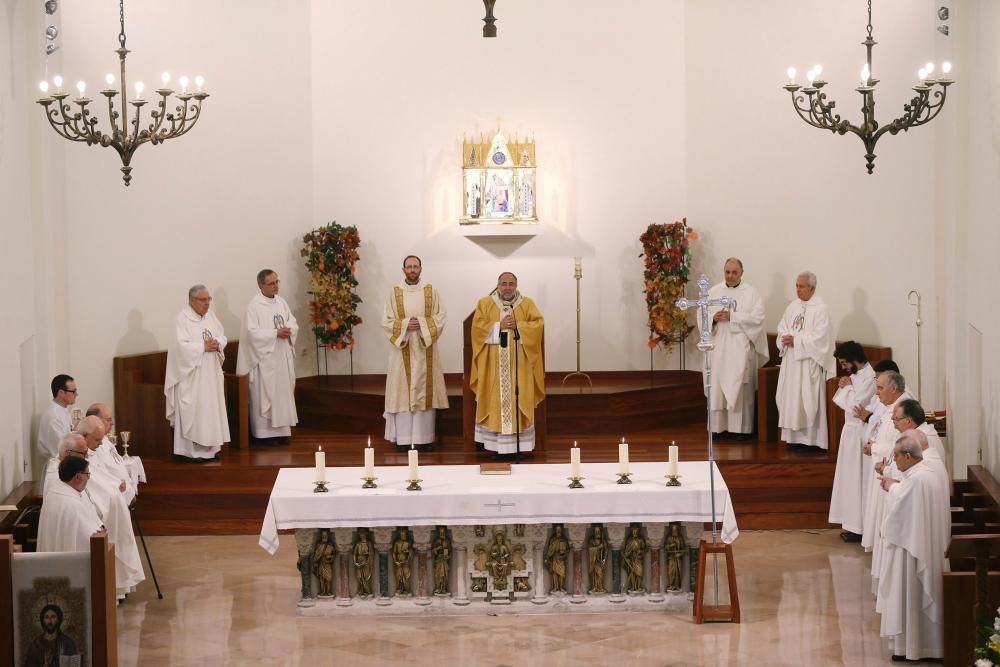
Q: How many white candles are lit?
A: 6